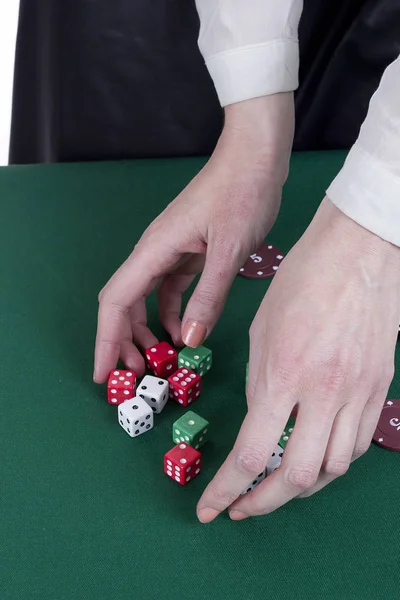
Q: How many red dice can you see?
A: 4